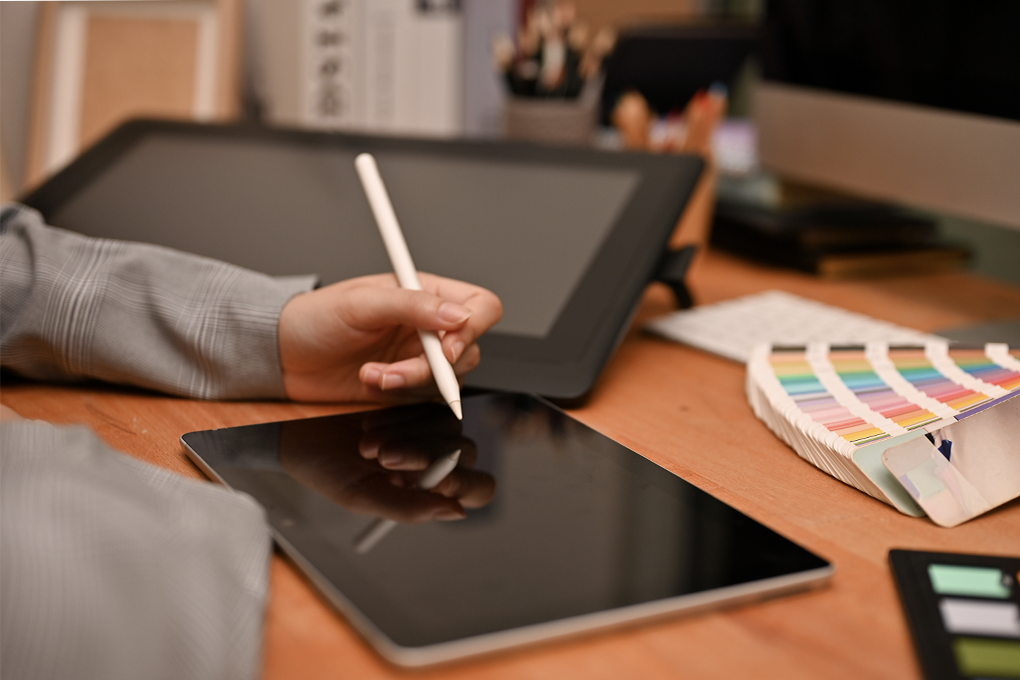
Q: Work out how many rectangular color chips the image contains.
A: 3